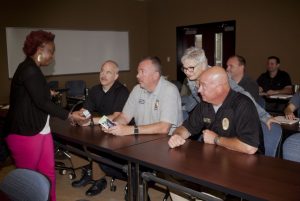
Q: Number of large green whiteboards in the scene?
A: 0